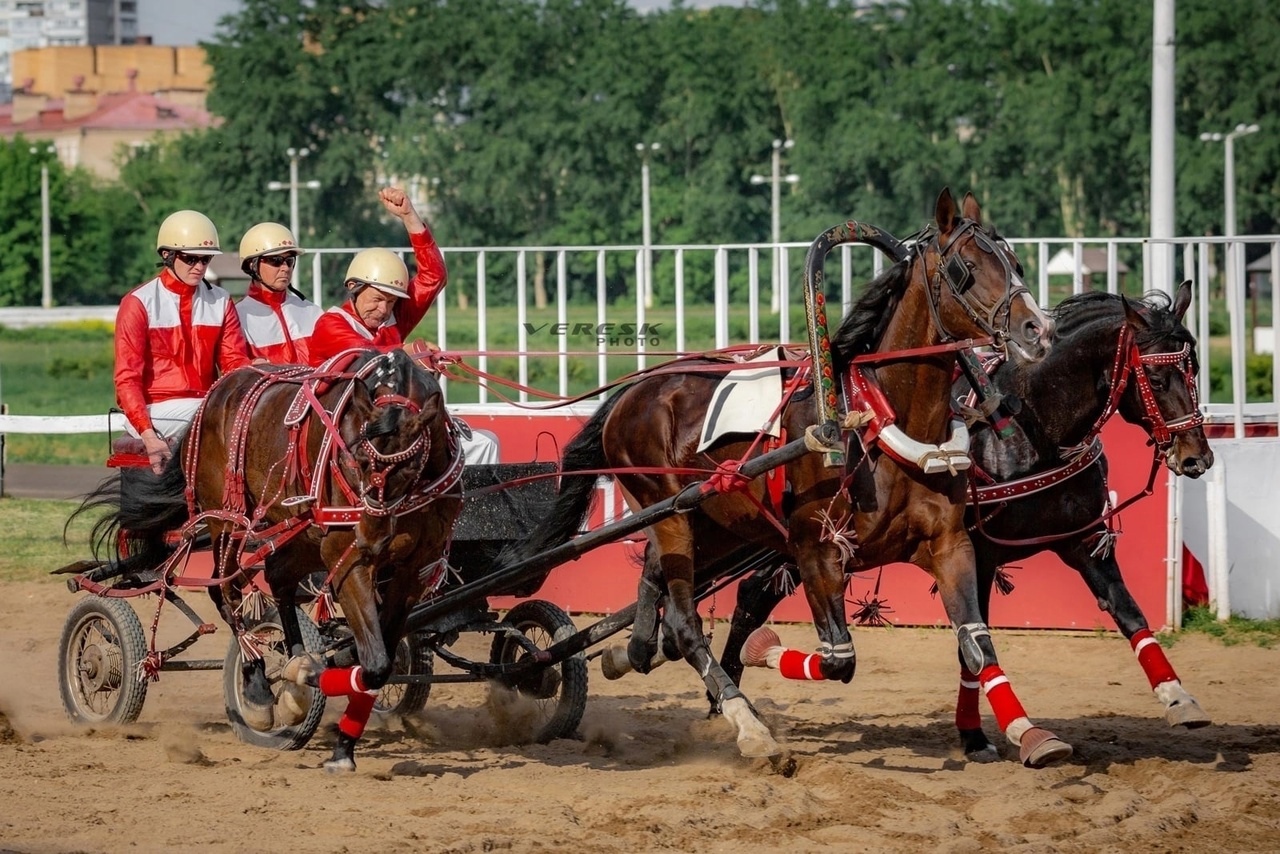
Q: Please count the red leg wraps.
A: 6